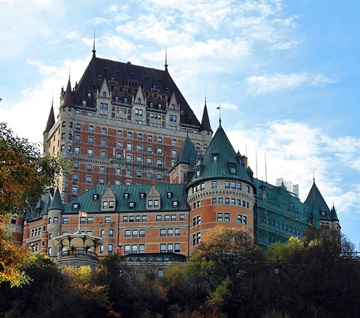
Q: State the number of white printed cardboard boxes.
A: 0